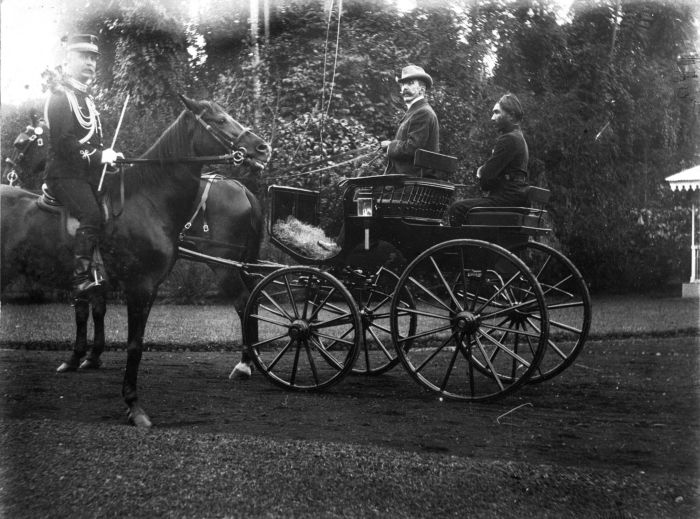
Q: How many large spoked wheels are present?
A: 4